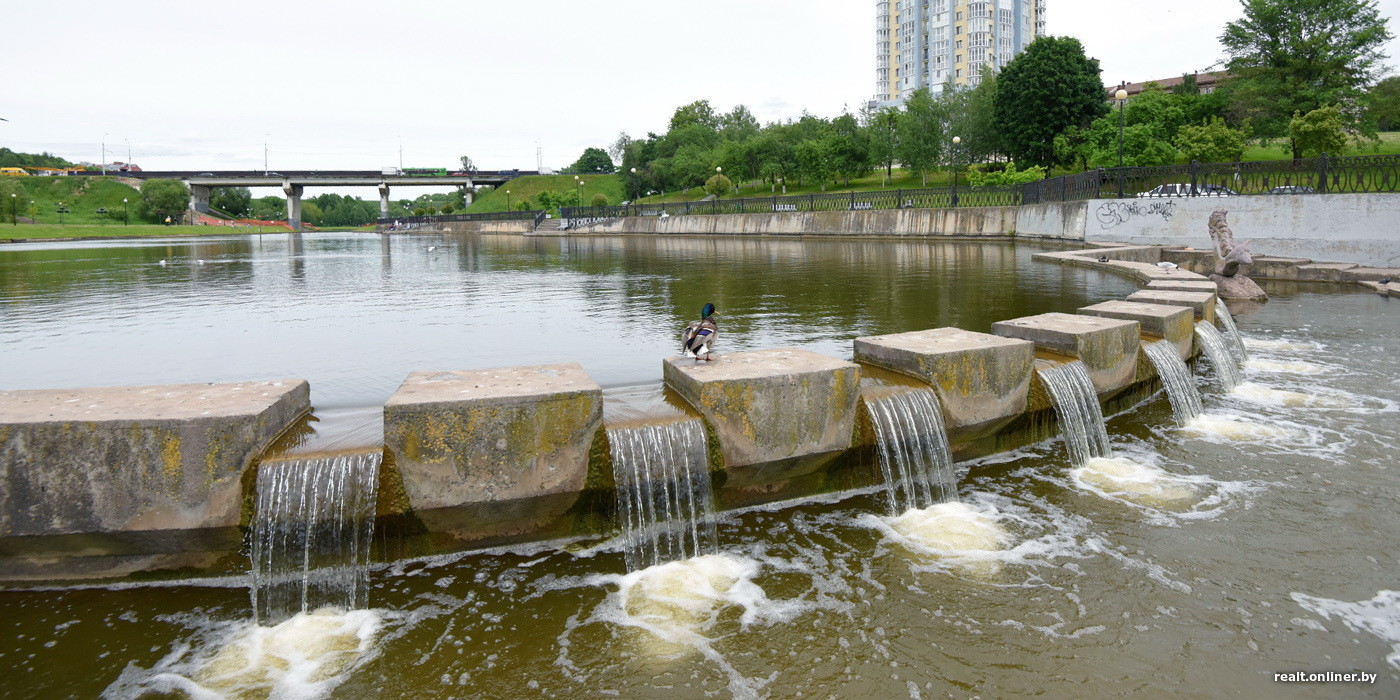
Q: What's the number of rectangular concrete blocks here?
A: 8